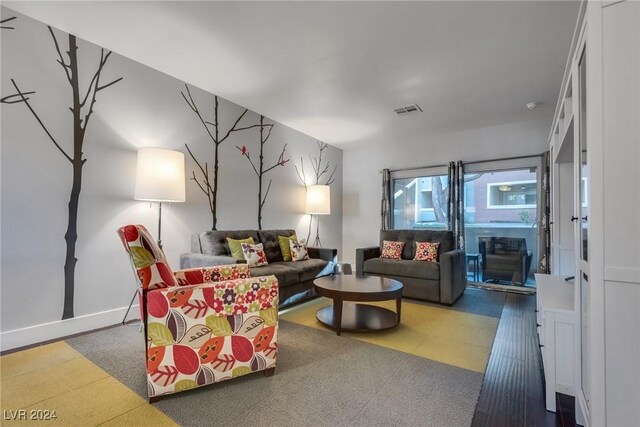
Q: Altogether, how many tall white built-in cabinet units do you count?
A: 1